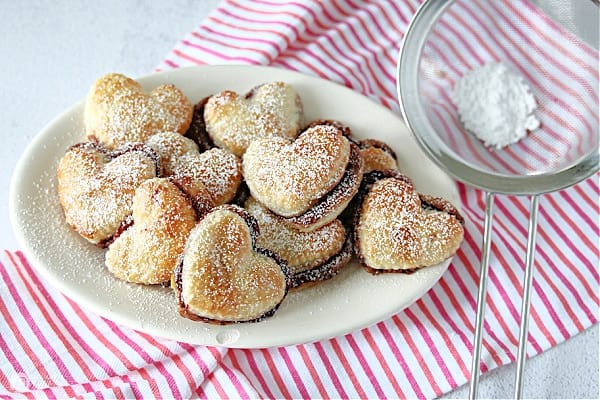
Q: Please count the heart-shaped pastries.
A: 10